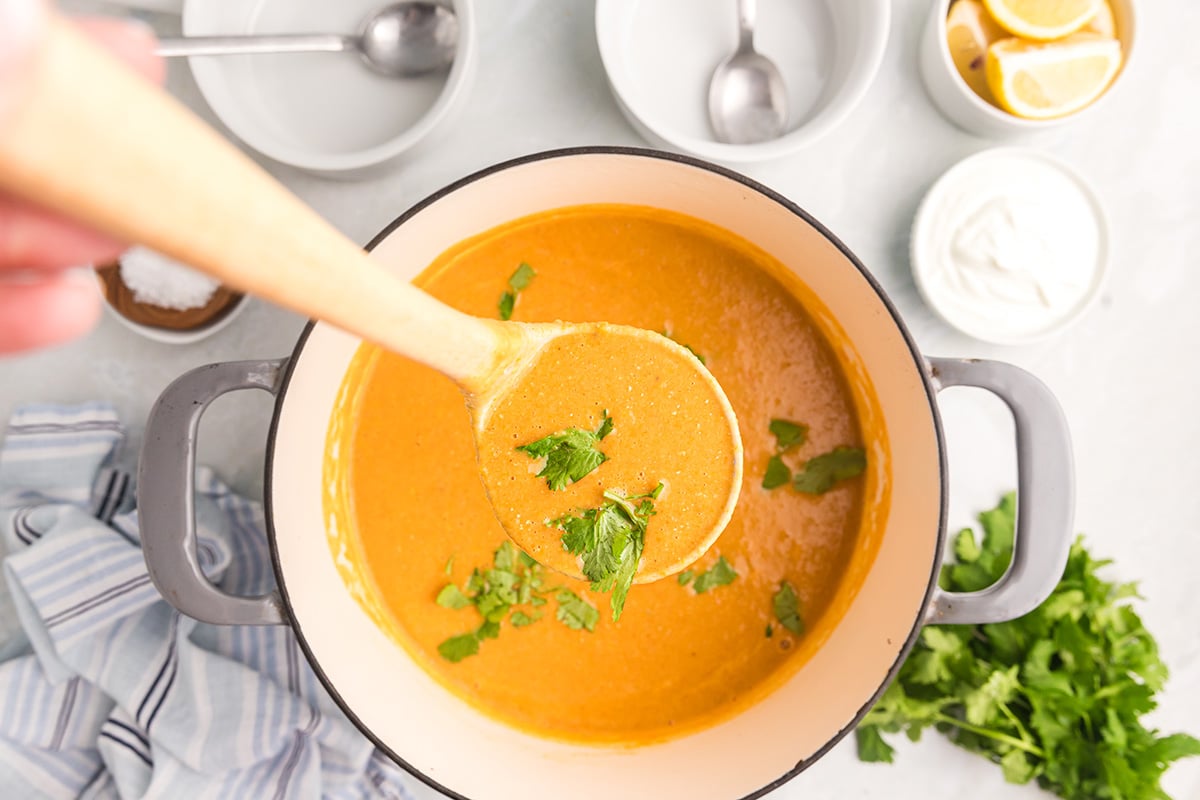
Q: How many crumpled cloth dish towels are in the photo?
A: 1